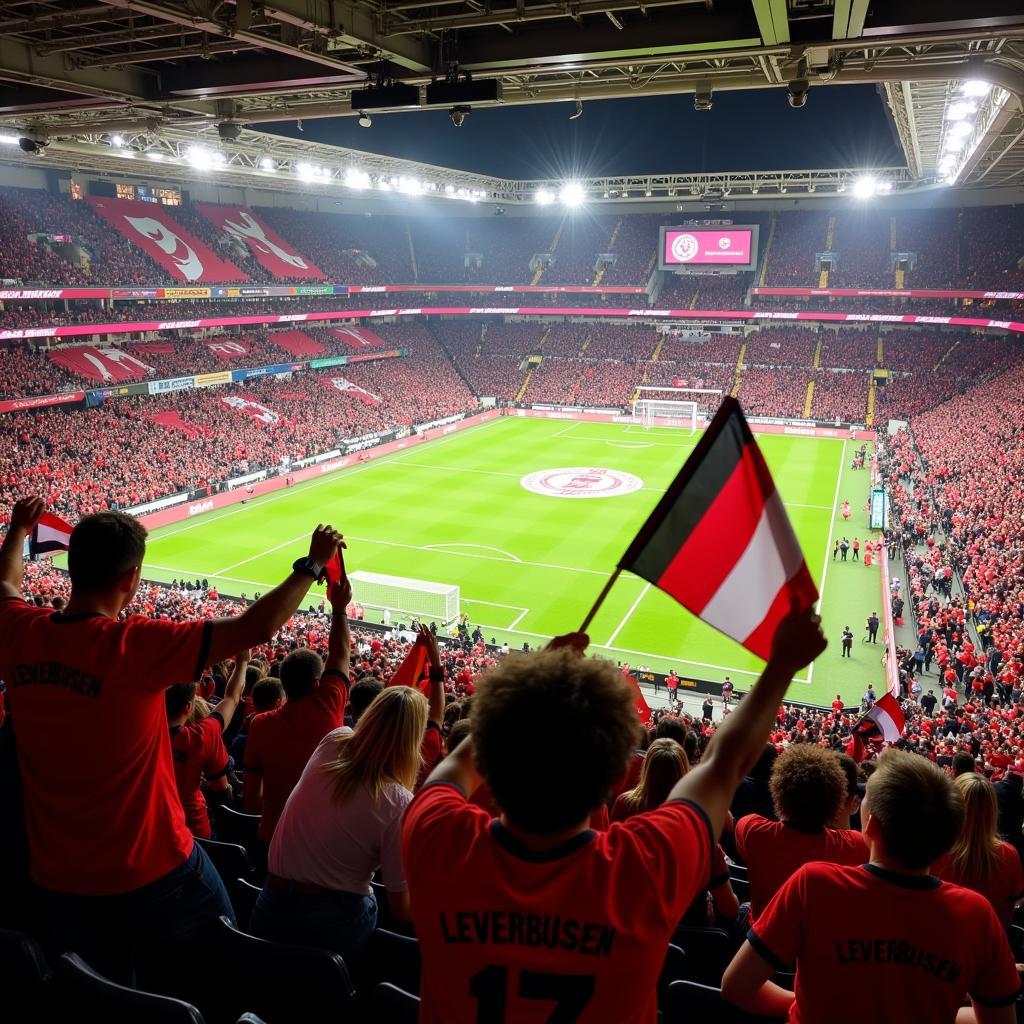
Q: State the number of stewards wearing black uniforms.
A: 2